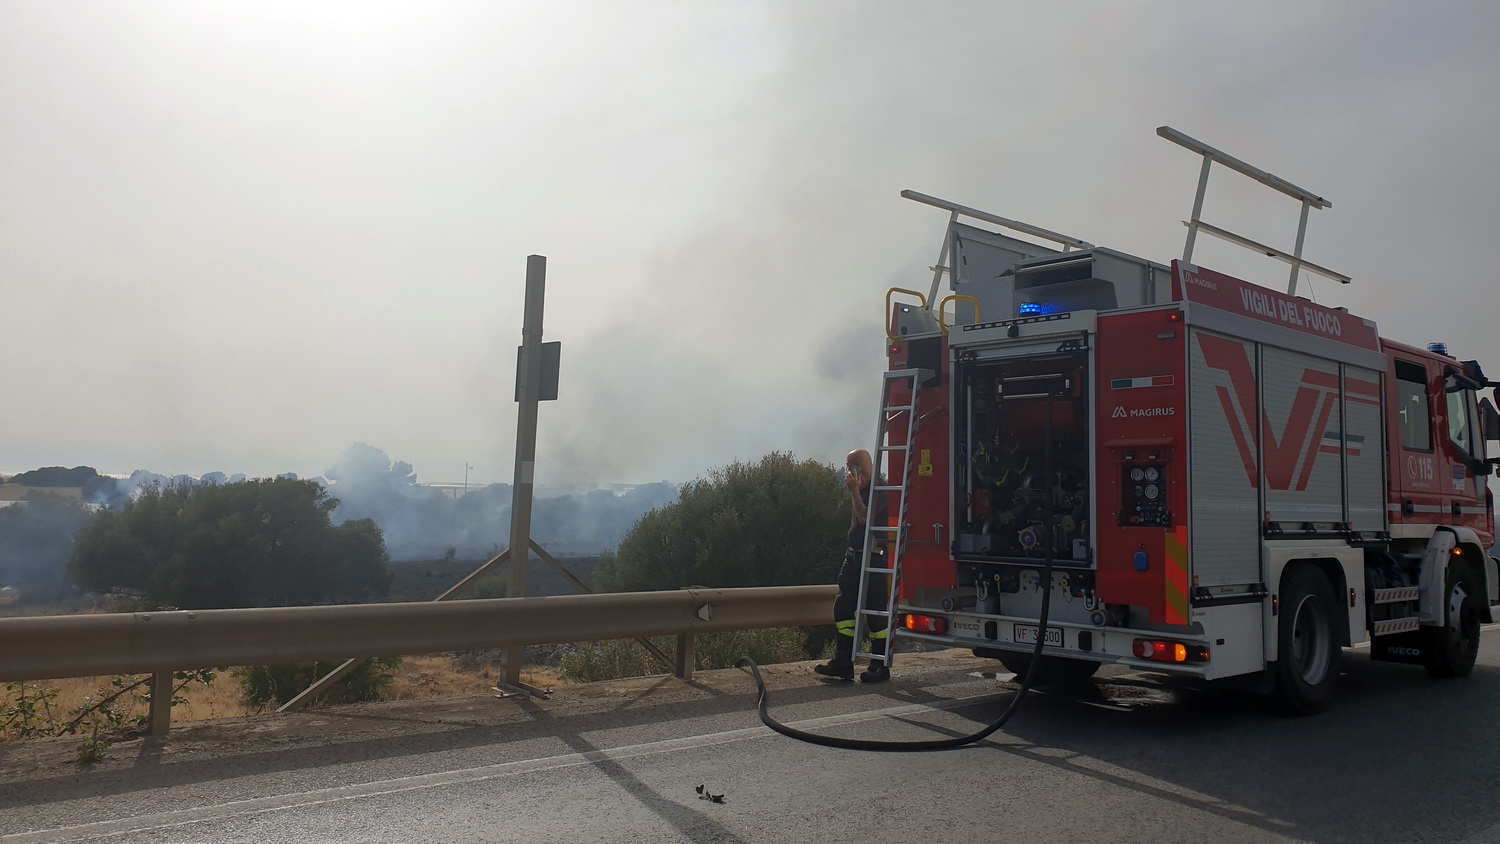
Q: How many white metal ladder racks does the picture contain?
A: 2